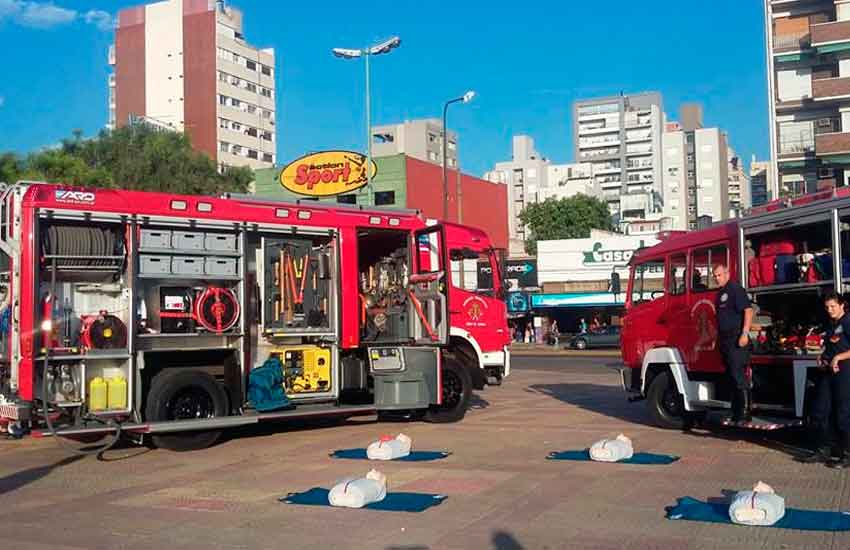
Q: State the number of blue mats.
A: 4